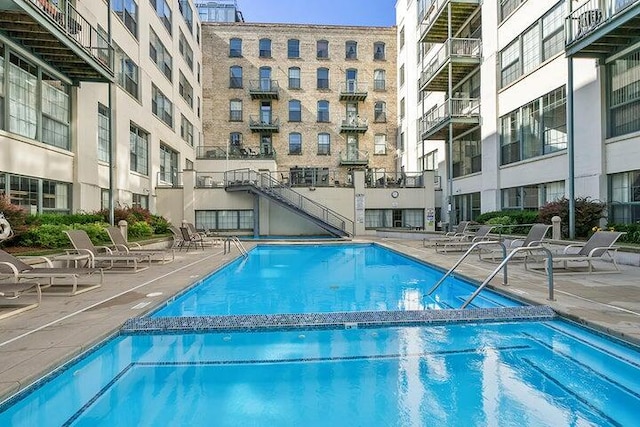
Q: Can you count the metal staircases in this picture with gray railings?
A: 1